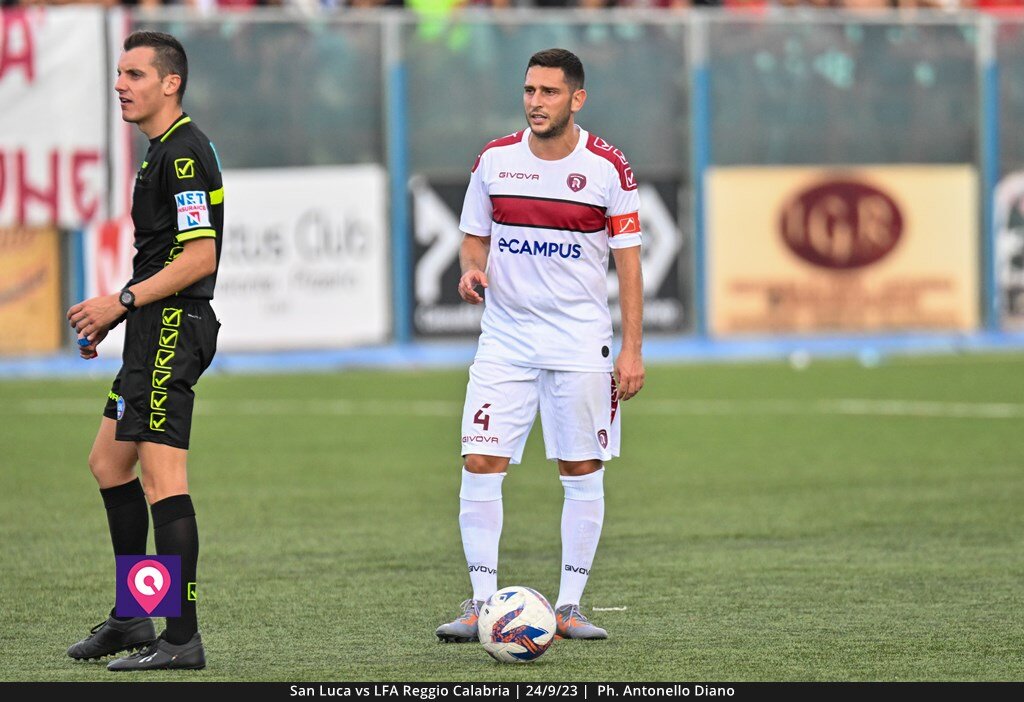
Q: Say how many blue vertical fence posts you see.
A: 4